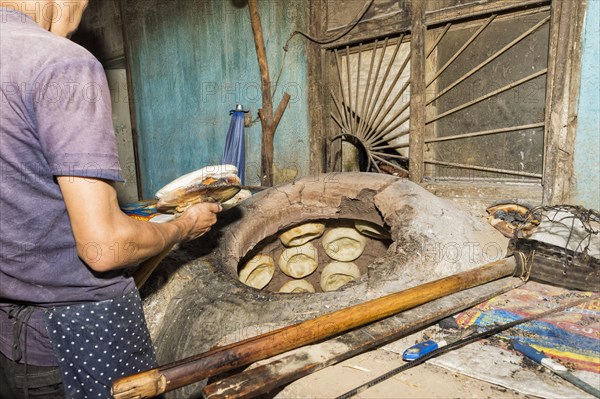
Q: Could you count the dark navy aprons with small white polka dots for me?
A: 1